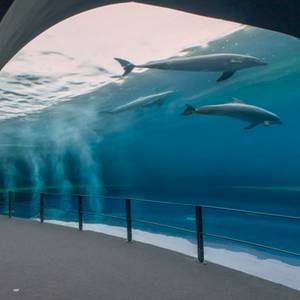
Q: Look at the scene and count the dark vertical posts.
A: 5